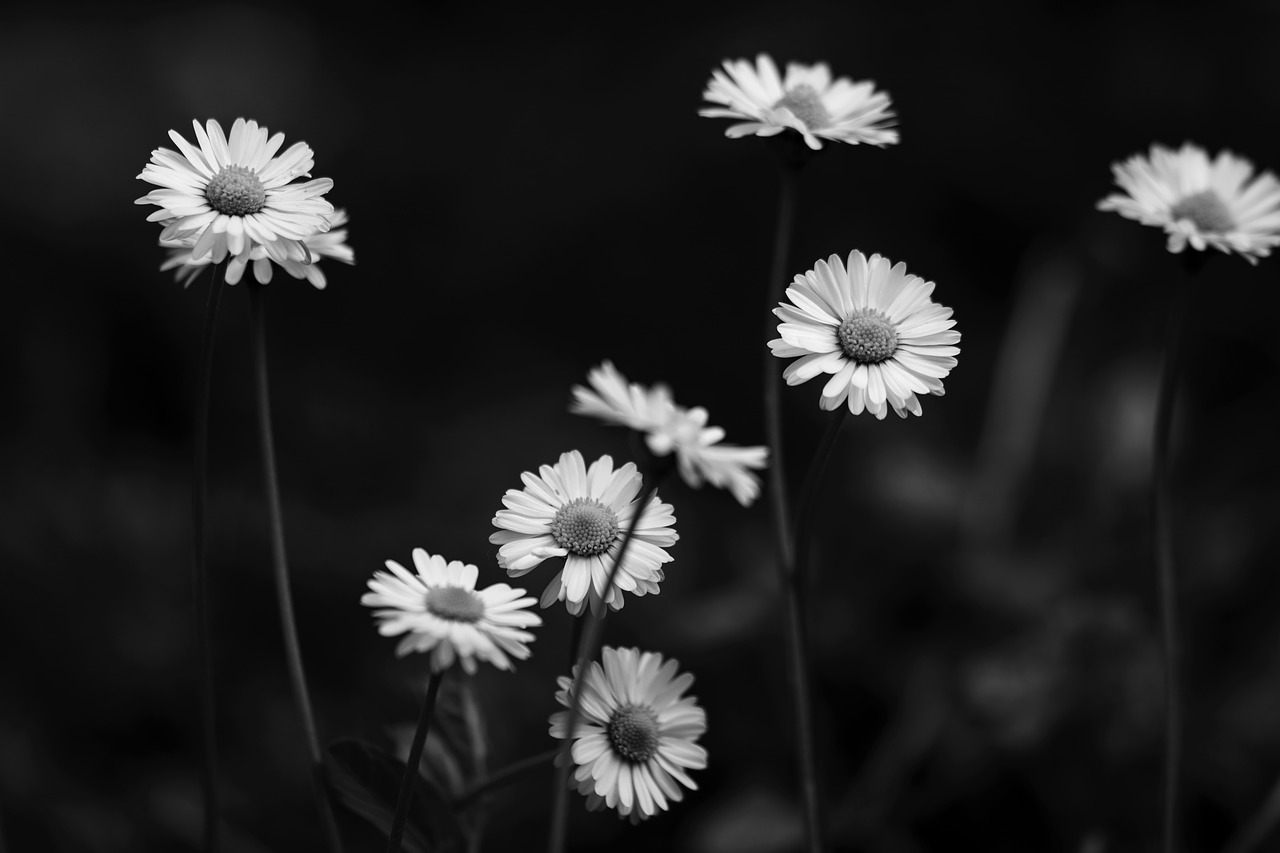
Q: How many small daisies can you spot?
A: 9